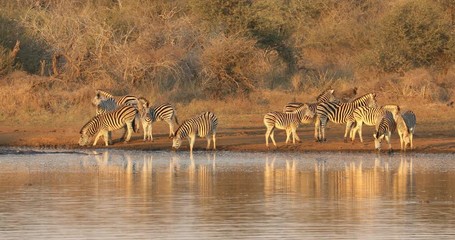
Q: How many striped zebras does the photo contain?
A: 10